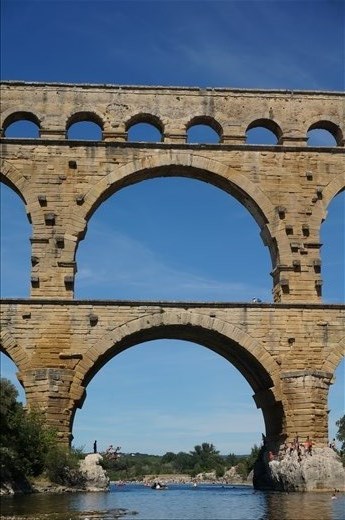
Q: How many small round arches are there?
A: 6